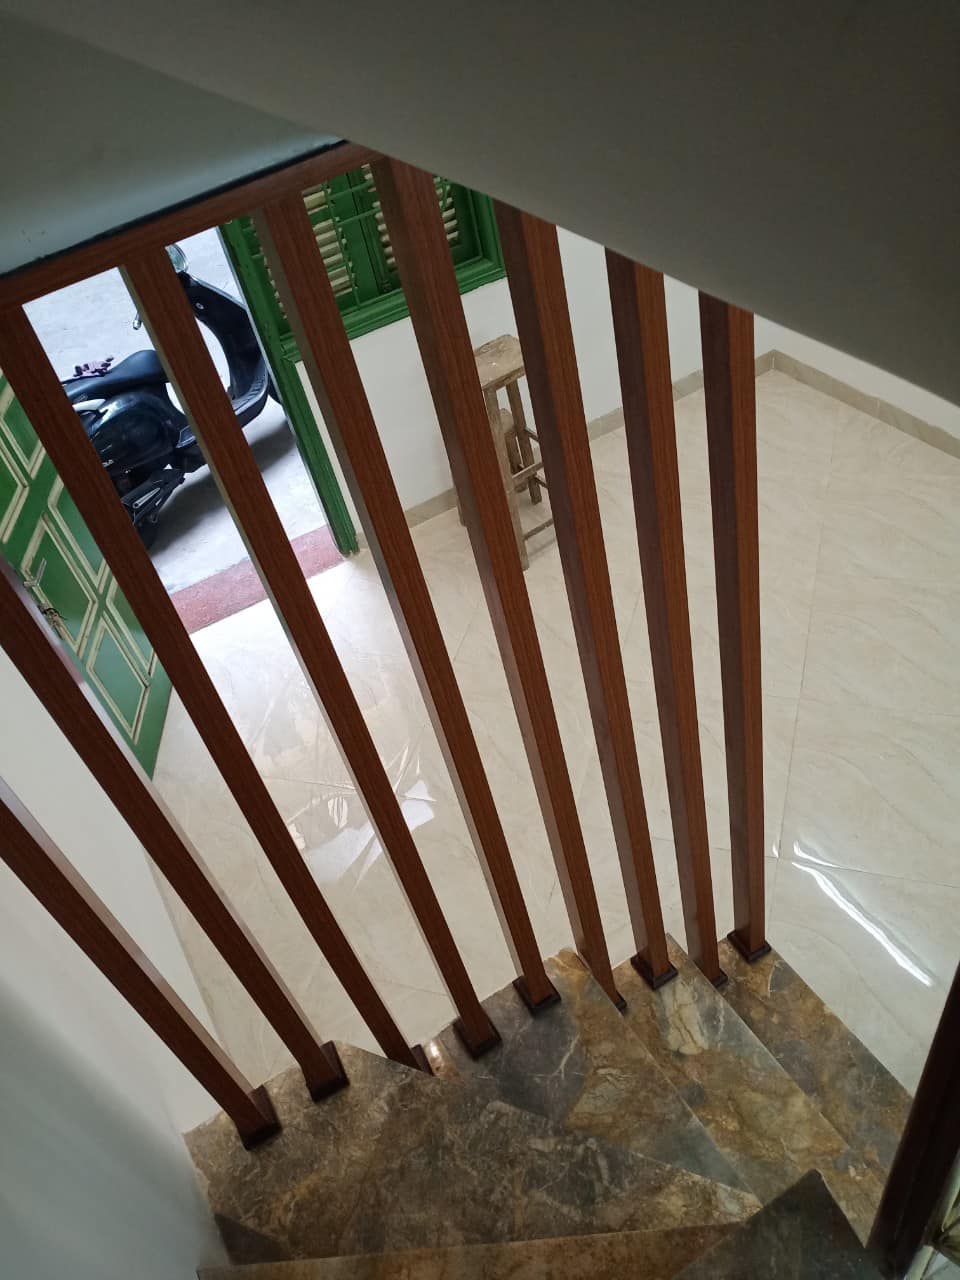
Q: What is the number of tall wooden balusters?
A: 9